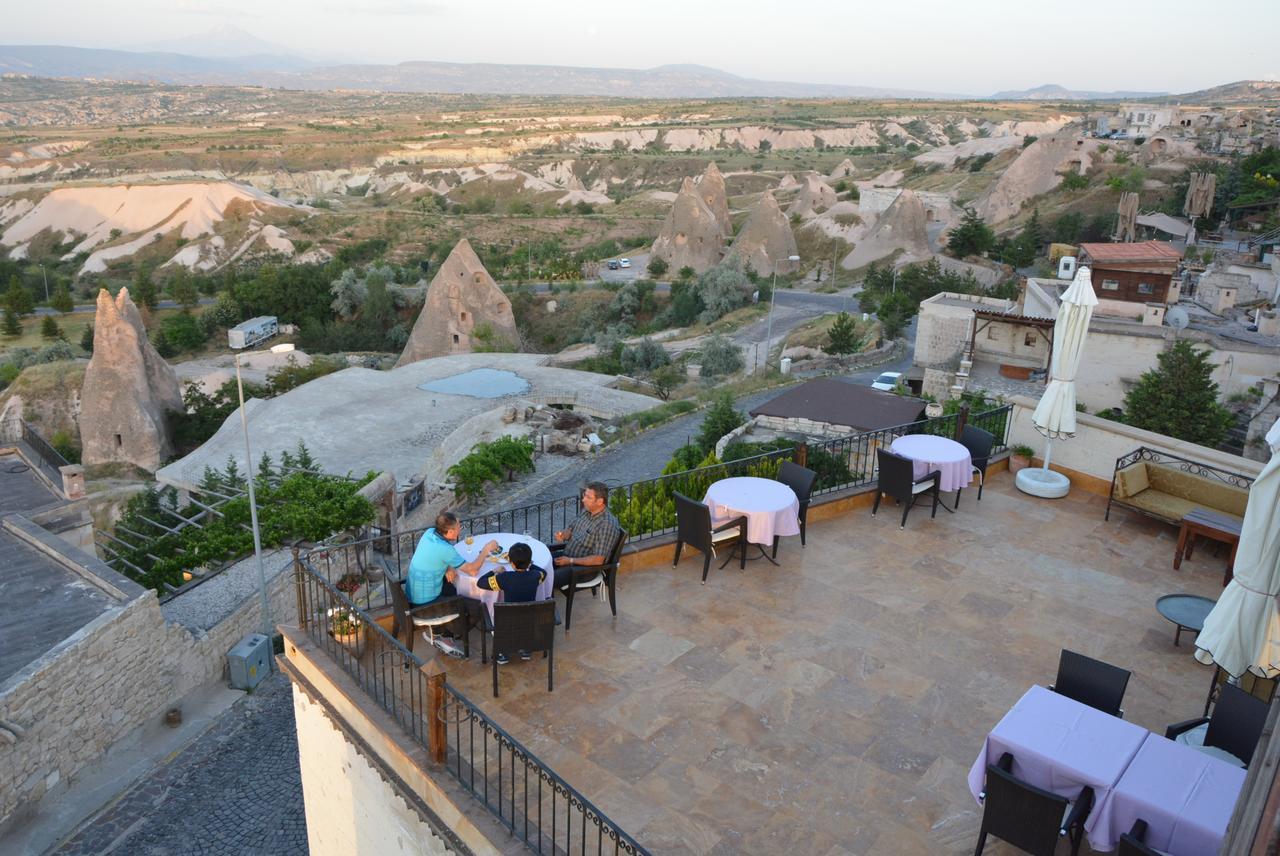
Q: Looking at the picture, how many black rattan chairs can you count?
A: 11